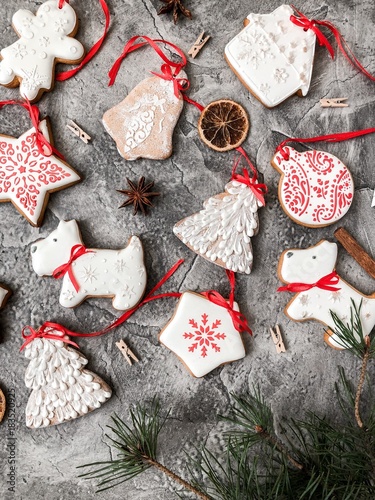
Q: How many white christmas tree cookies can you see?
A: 2